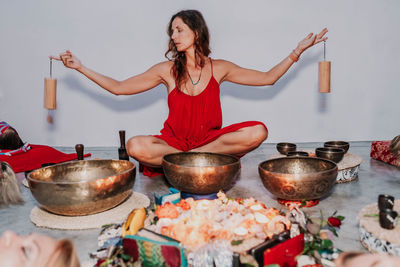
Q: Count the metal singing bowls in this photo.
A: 7